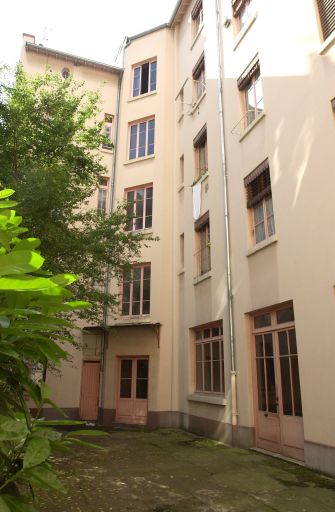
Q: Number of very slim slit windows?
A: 3